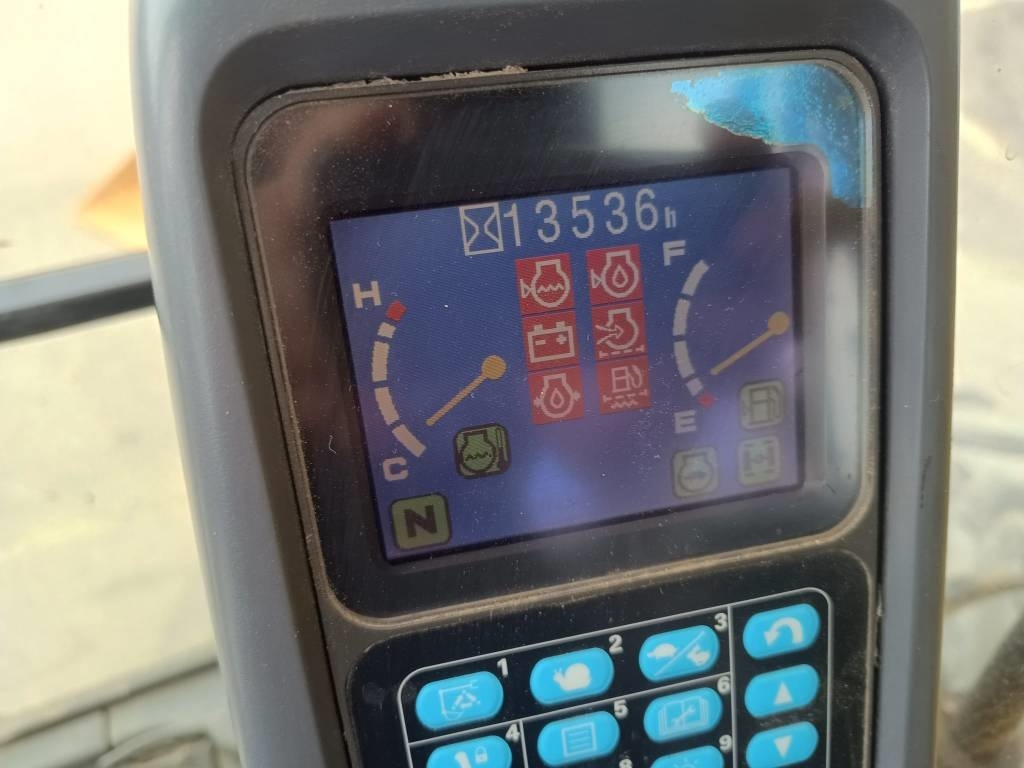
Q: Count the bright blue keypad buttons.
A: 10